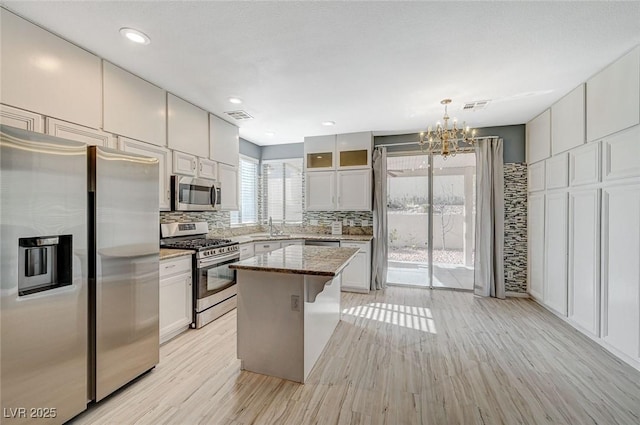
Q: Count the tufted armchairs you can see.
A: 0